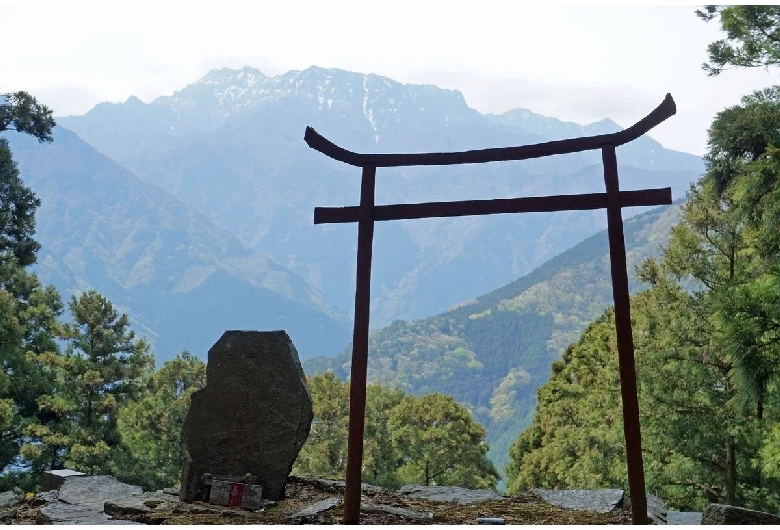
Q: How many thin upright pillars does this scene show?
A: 2